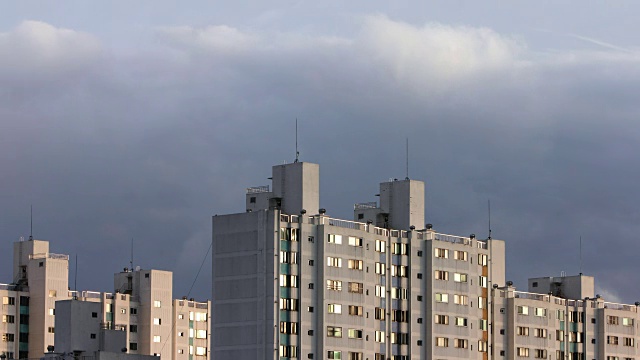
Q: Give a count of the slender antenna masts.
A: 7